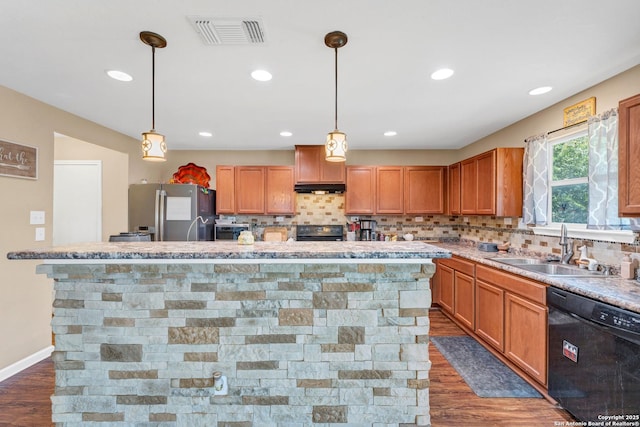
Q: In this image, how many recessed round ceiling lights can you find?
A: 7